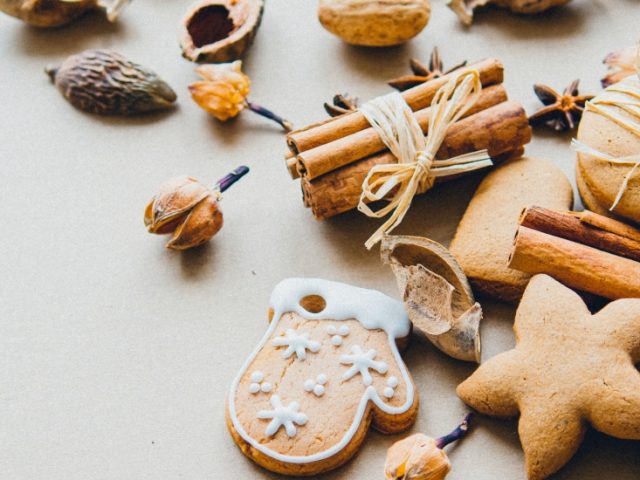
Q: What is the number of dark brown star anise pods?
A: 3